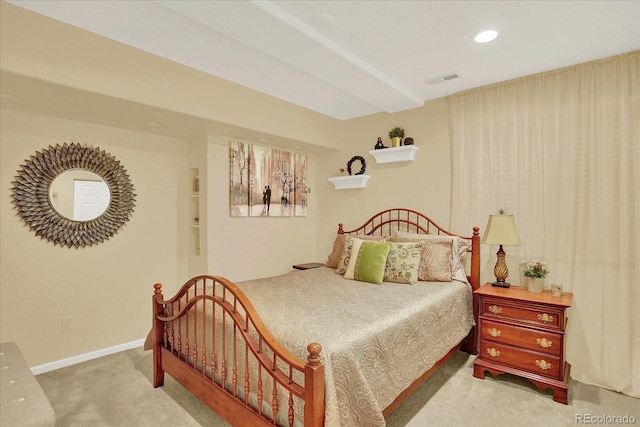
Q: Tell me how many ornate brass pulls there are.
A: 6